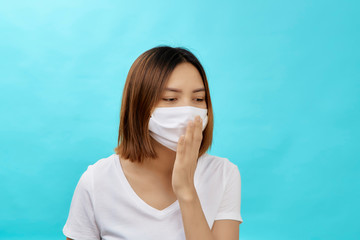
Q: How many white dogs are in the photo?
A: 0